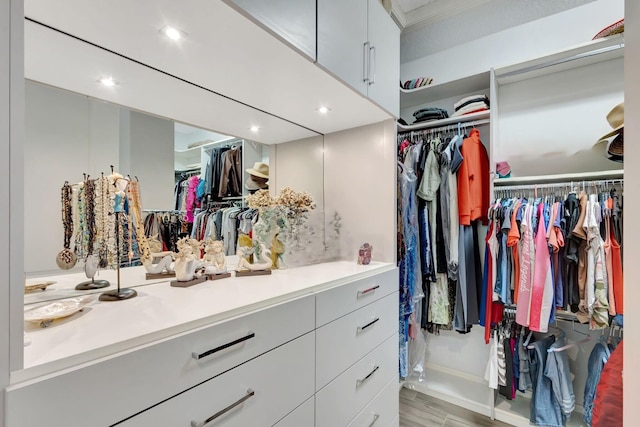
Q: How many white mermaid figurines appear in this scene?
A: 3